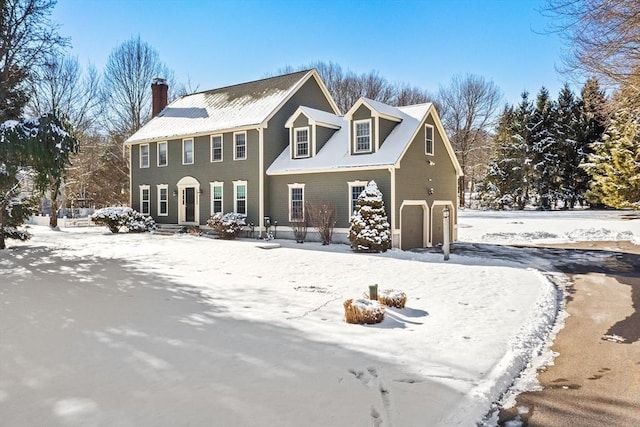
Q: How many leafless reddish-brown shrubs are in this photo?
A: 2